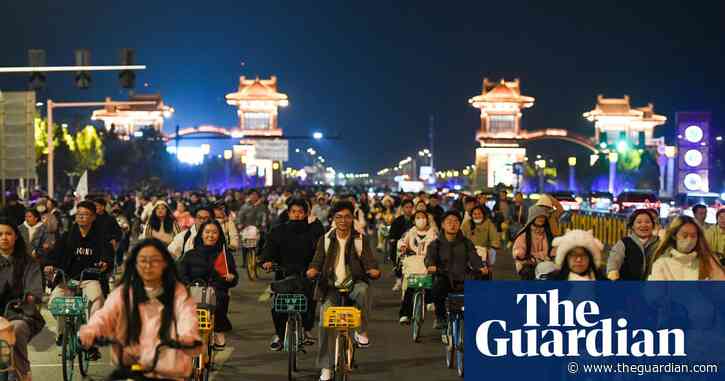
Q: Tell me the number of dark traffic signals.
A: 3